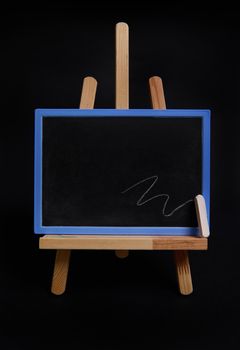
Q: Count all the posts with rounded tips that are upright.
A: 3